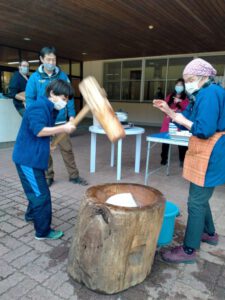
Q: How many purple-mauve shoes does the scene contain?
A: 2